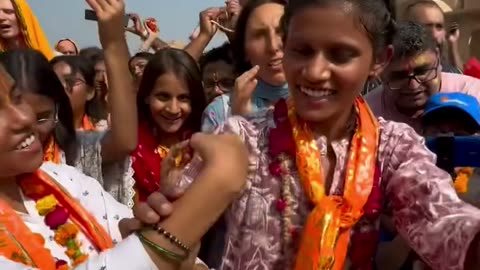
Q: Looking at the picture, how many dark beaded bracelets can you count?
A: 1